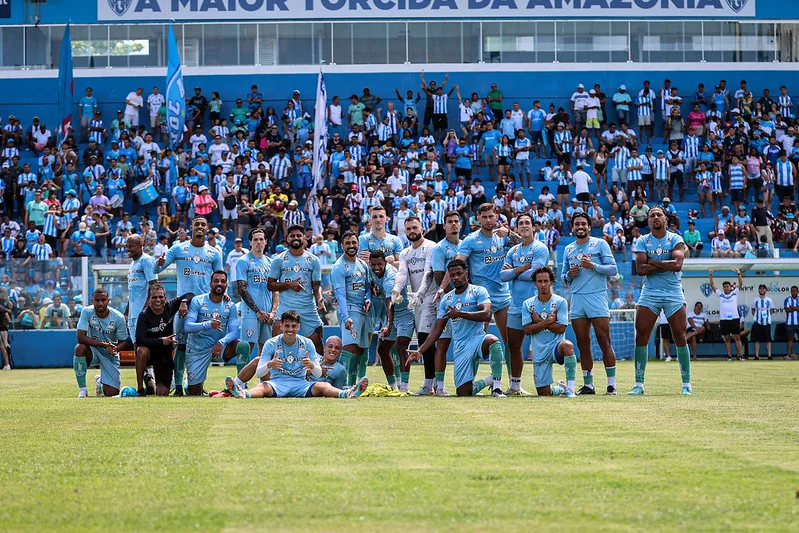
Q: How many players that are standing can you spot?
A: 13